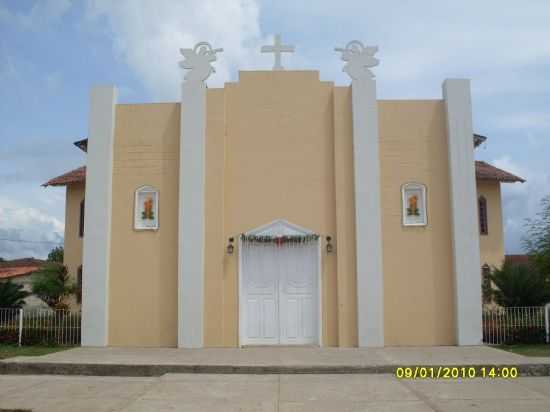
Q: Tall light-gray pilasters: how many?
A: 4